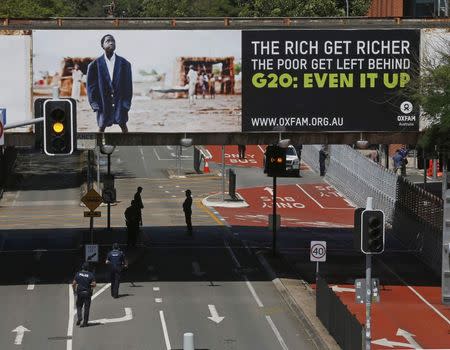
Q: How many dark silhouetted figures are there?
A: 3